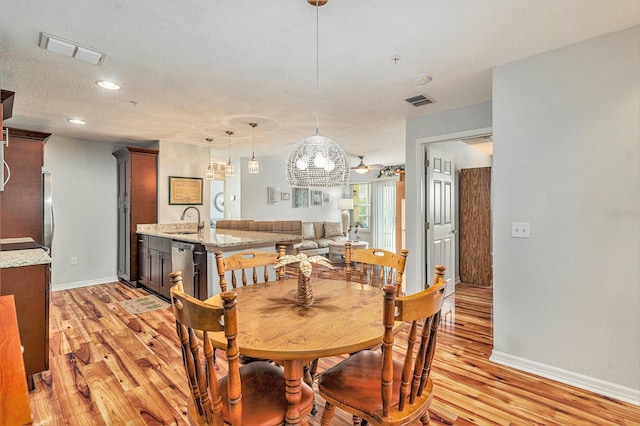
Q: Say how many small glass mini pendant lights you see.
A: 3